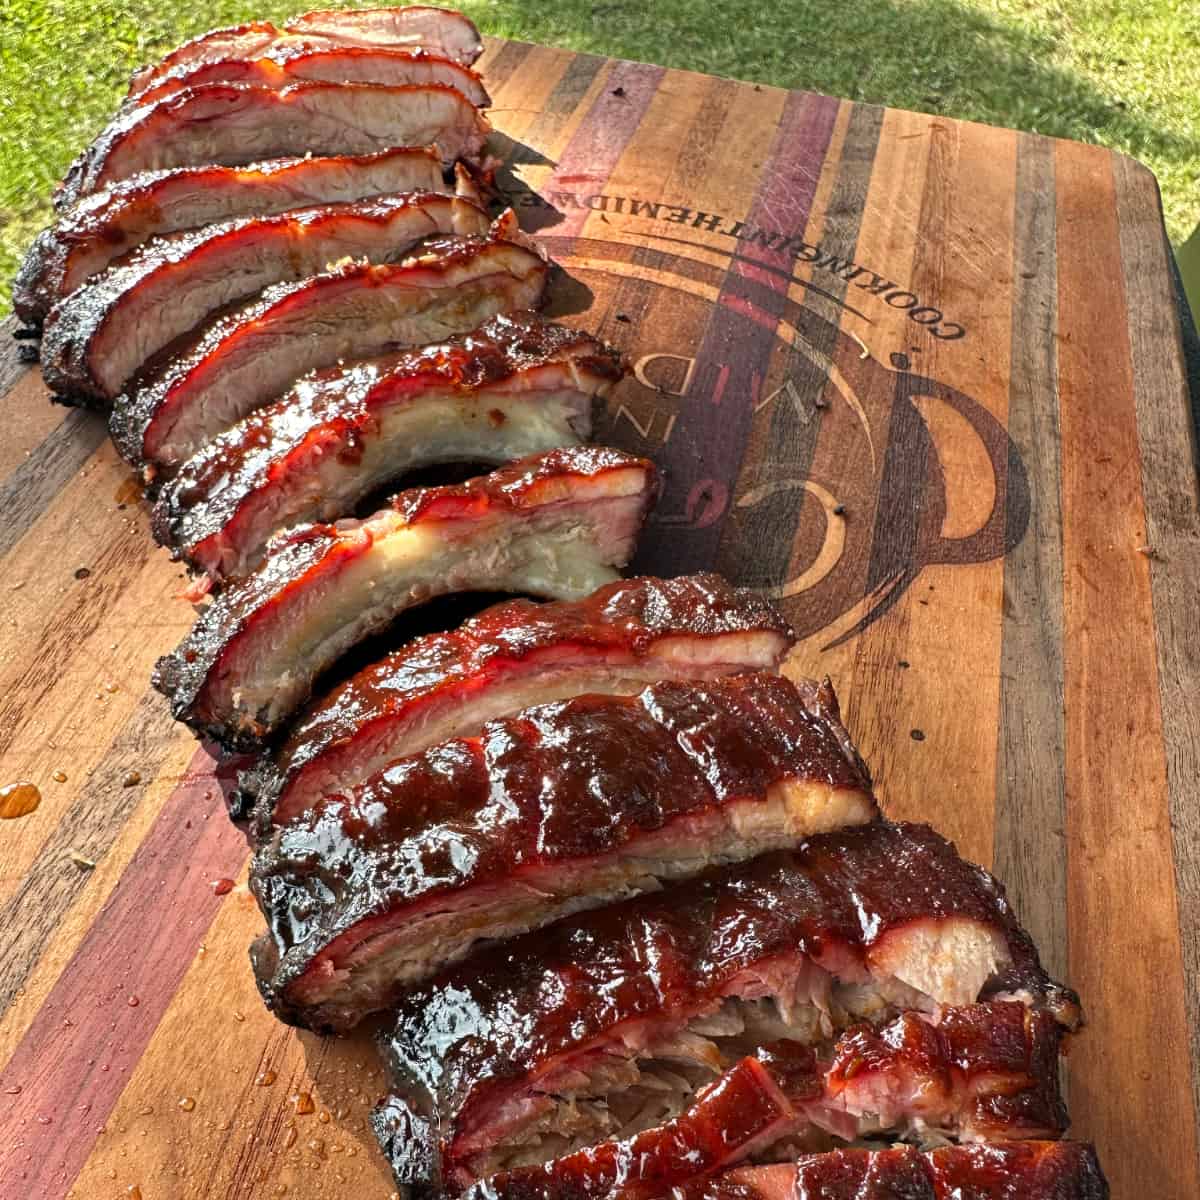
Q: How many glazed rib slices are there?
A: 13